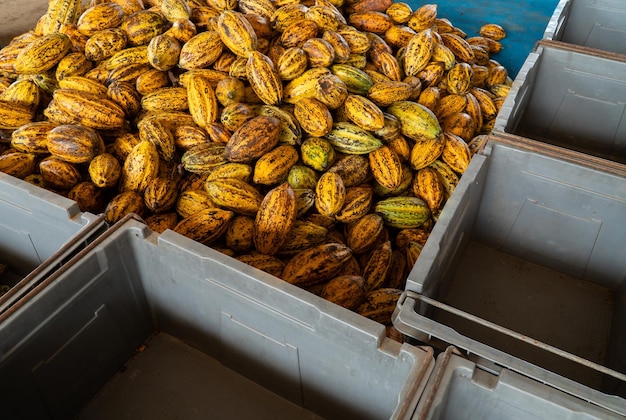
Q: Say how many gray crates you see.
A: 6